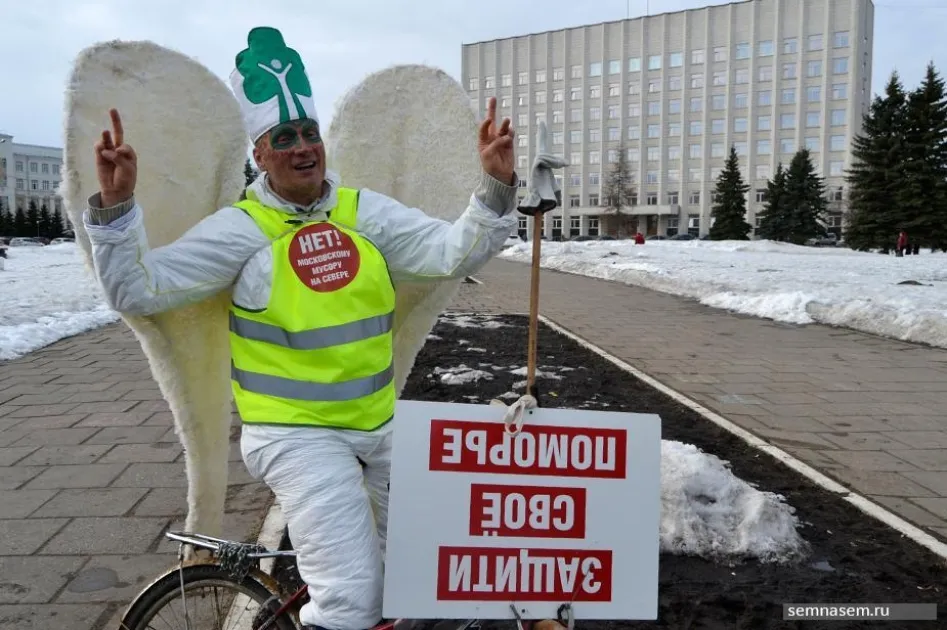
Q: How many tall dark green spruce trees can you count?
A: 5